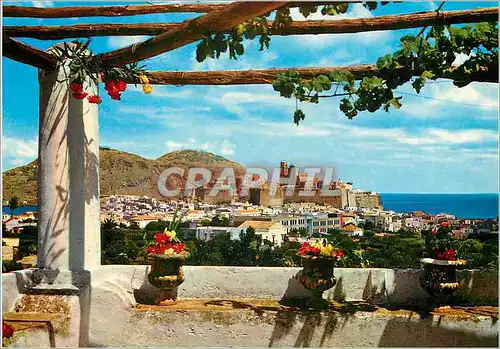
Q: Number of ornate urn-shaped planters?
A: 3